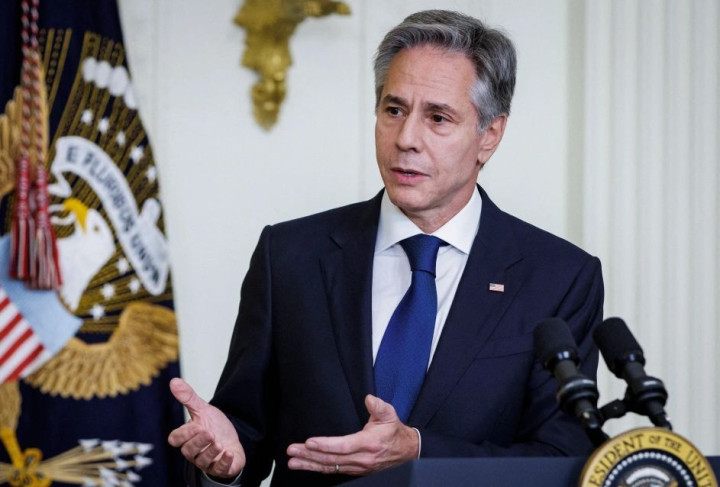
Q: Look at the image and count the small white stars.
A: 9